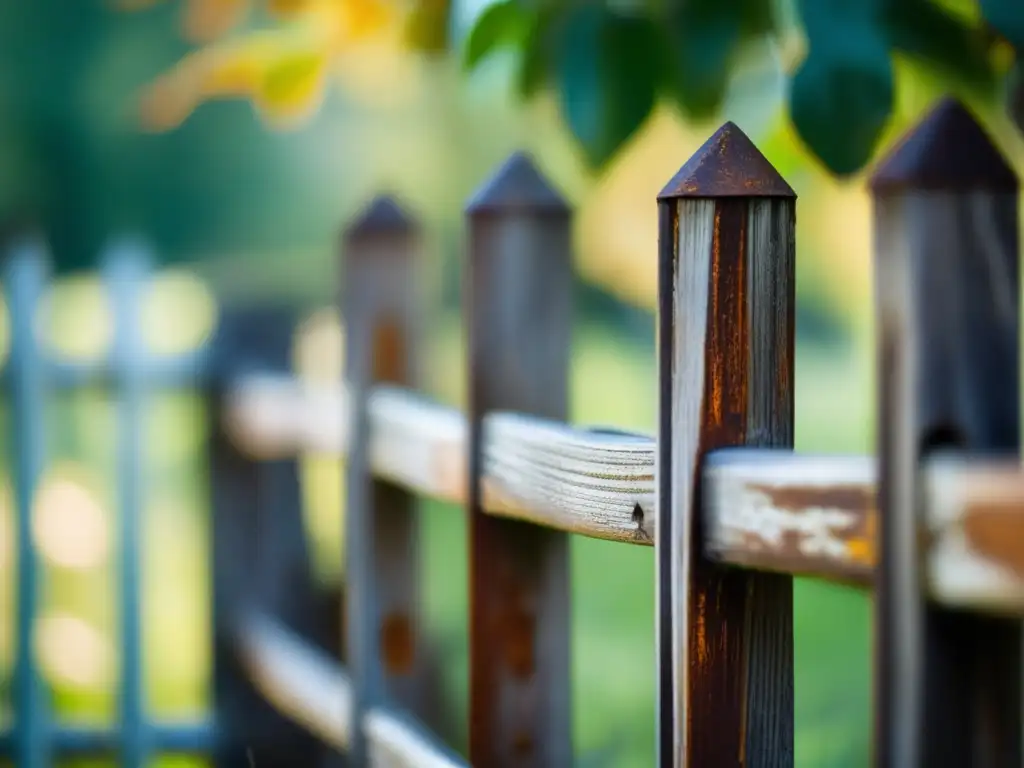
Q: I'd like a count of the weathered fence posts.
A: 4